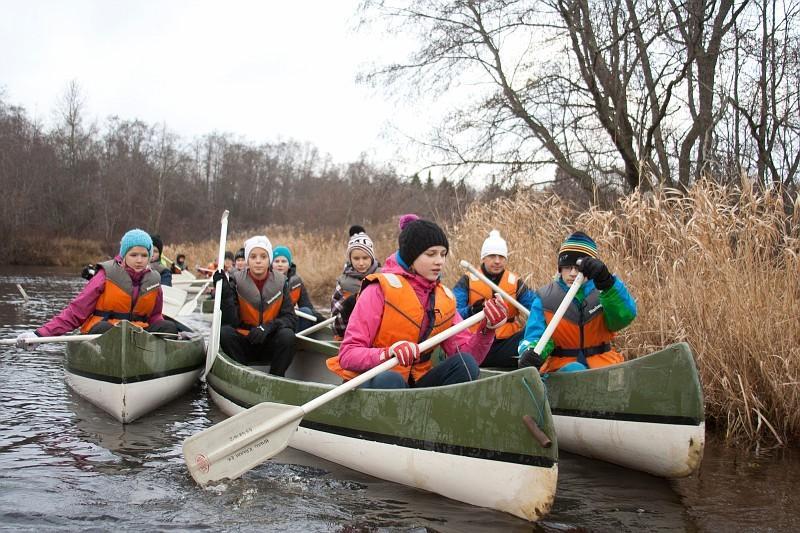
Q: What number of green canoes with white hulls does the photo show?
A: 3